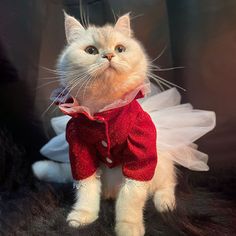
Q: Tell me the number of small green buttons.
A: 0